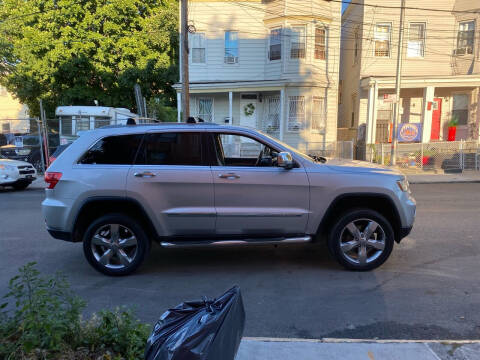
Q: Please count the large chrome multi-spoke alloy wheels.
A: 2